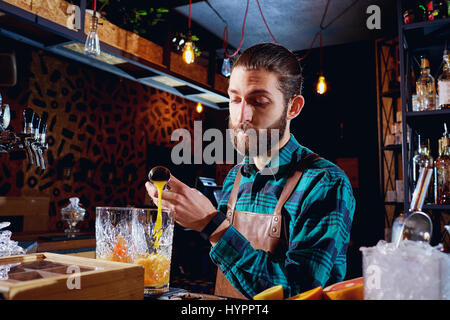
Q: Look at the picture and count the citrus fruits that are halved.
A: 3